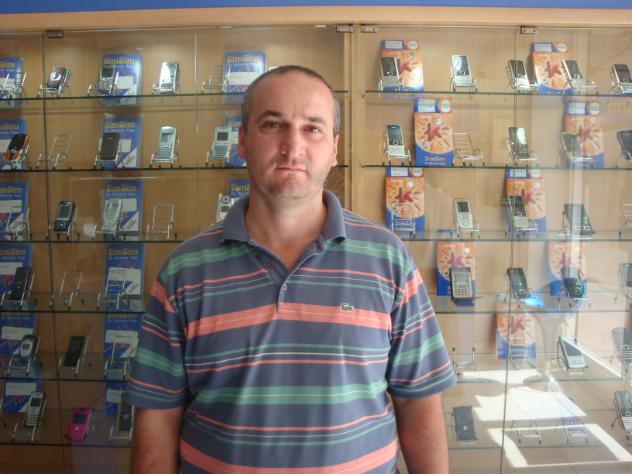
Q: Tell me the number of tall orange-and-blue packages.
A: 9